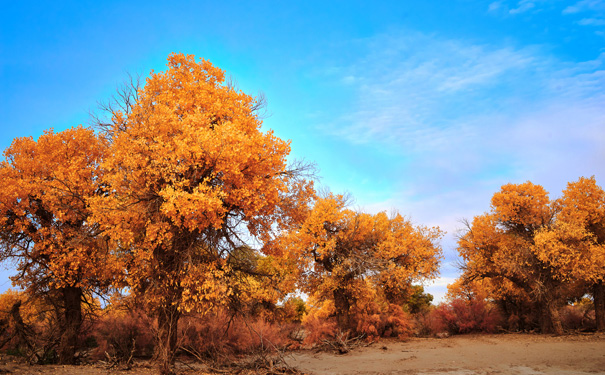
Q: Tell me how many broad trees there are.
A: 5